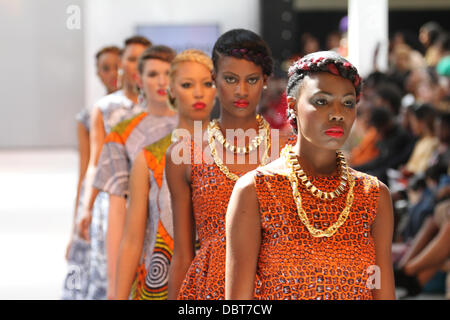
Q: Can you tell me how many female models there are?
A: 6